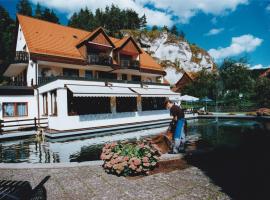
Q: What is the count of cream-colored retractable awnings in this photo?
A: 2